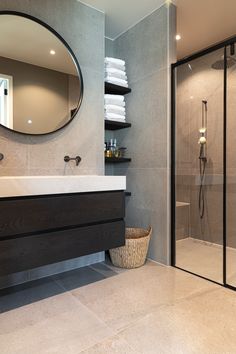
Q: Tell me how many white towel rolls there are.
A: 6